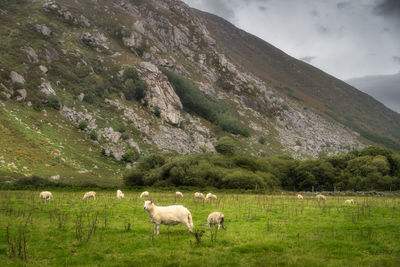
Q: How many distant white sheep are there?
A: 10